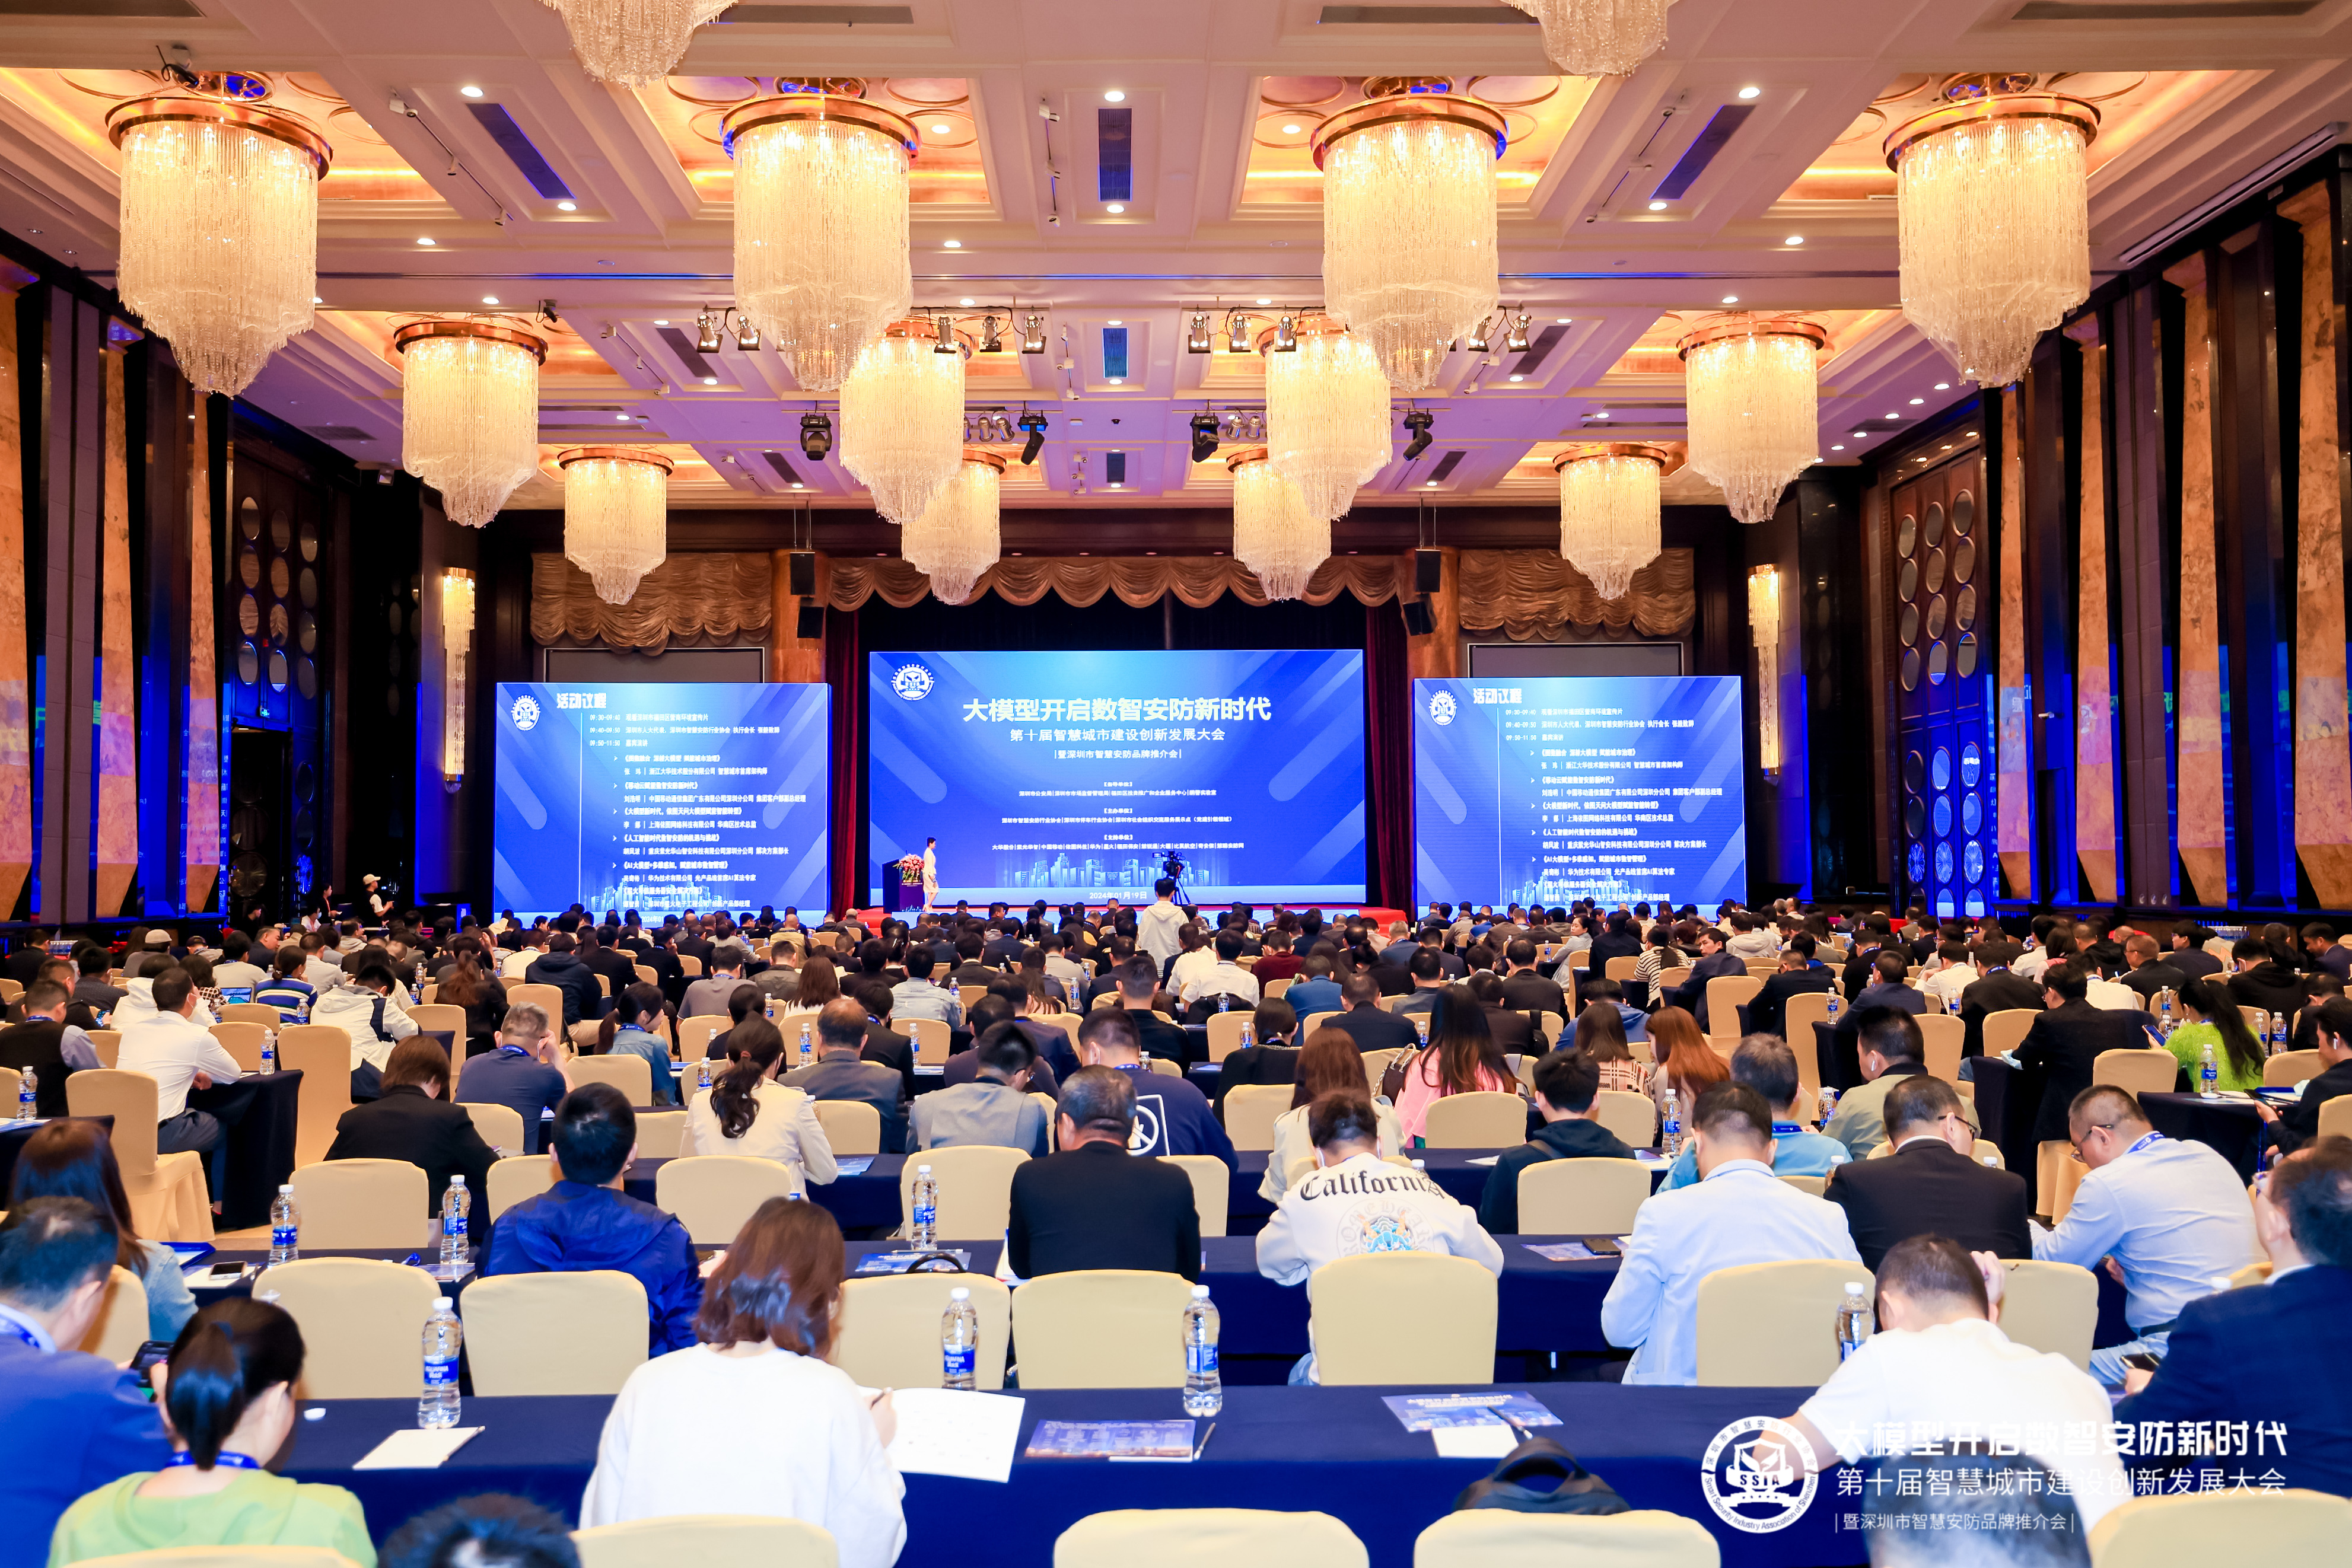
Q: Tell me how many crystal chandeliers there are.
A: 14